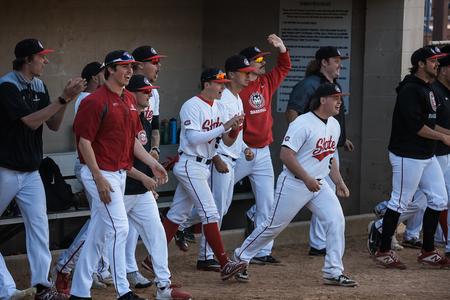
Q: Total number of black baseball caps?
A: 12